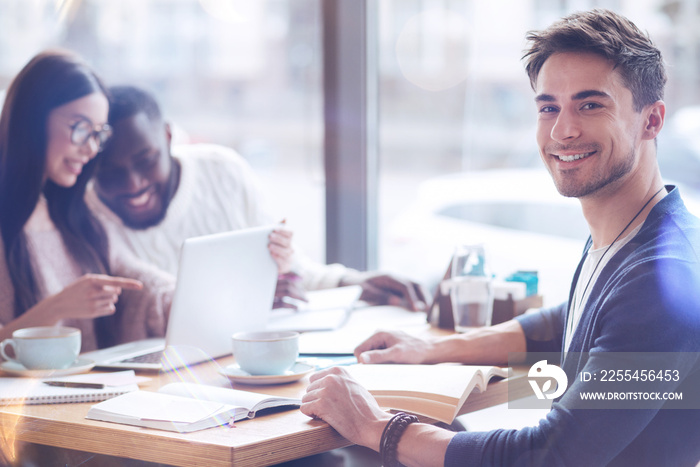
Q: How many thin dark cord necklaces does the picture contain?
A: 1